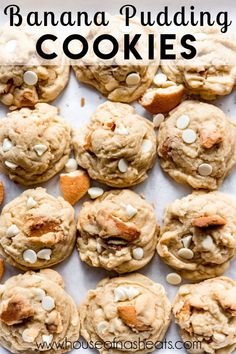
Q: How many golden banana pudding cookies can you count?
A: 12